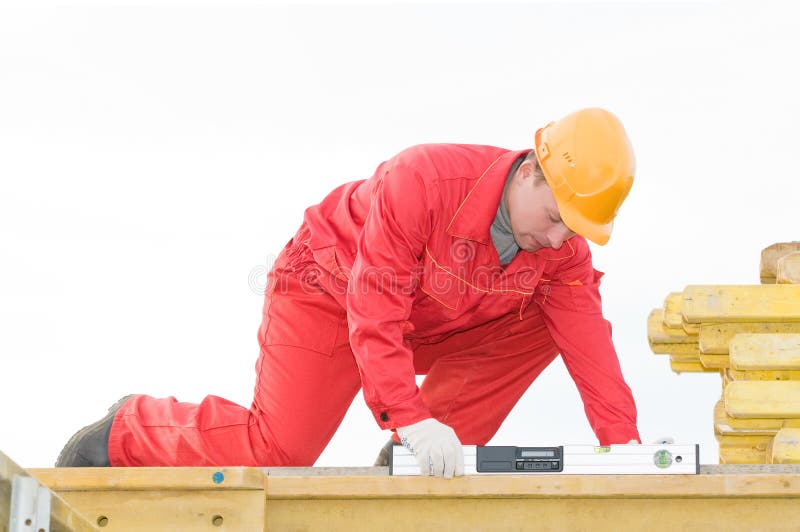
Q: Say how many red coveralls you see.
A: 1